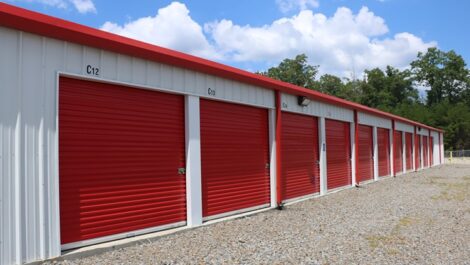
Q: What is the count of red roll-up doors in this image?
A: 11